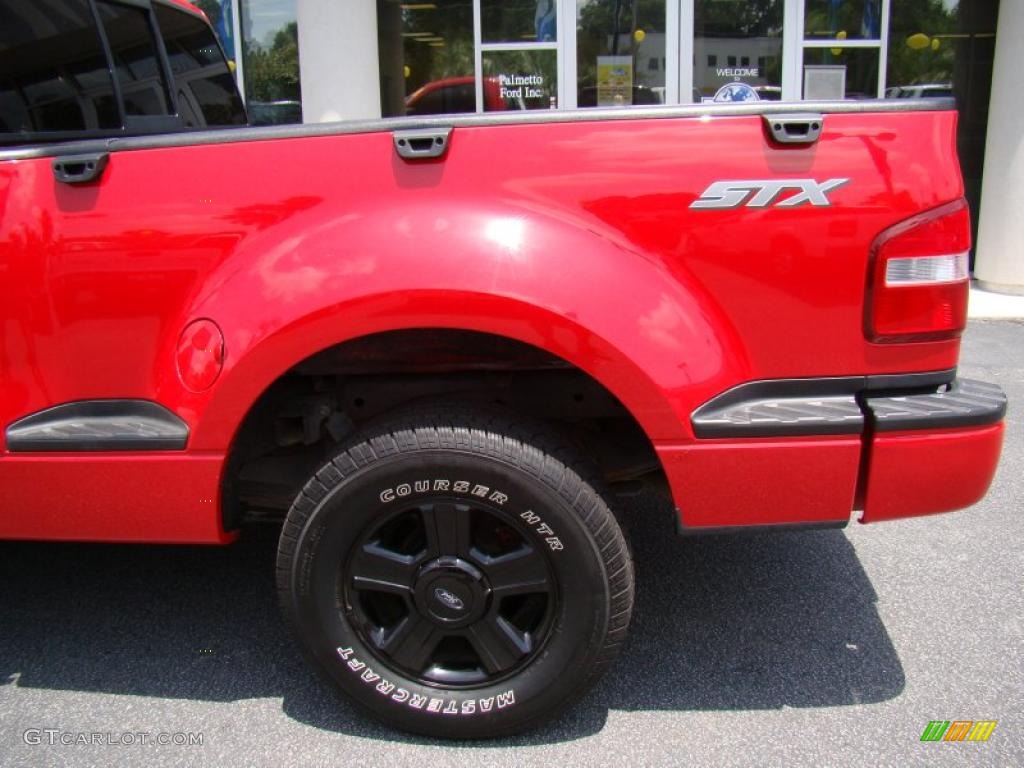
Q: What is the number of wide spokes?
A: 5